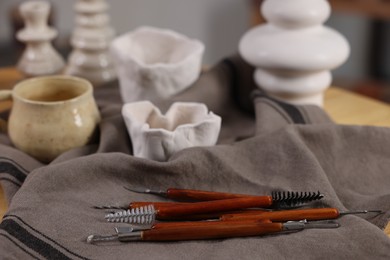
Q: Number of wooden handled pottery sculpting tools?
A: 6